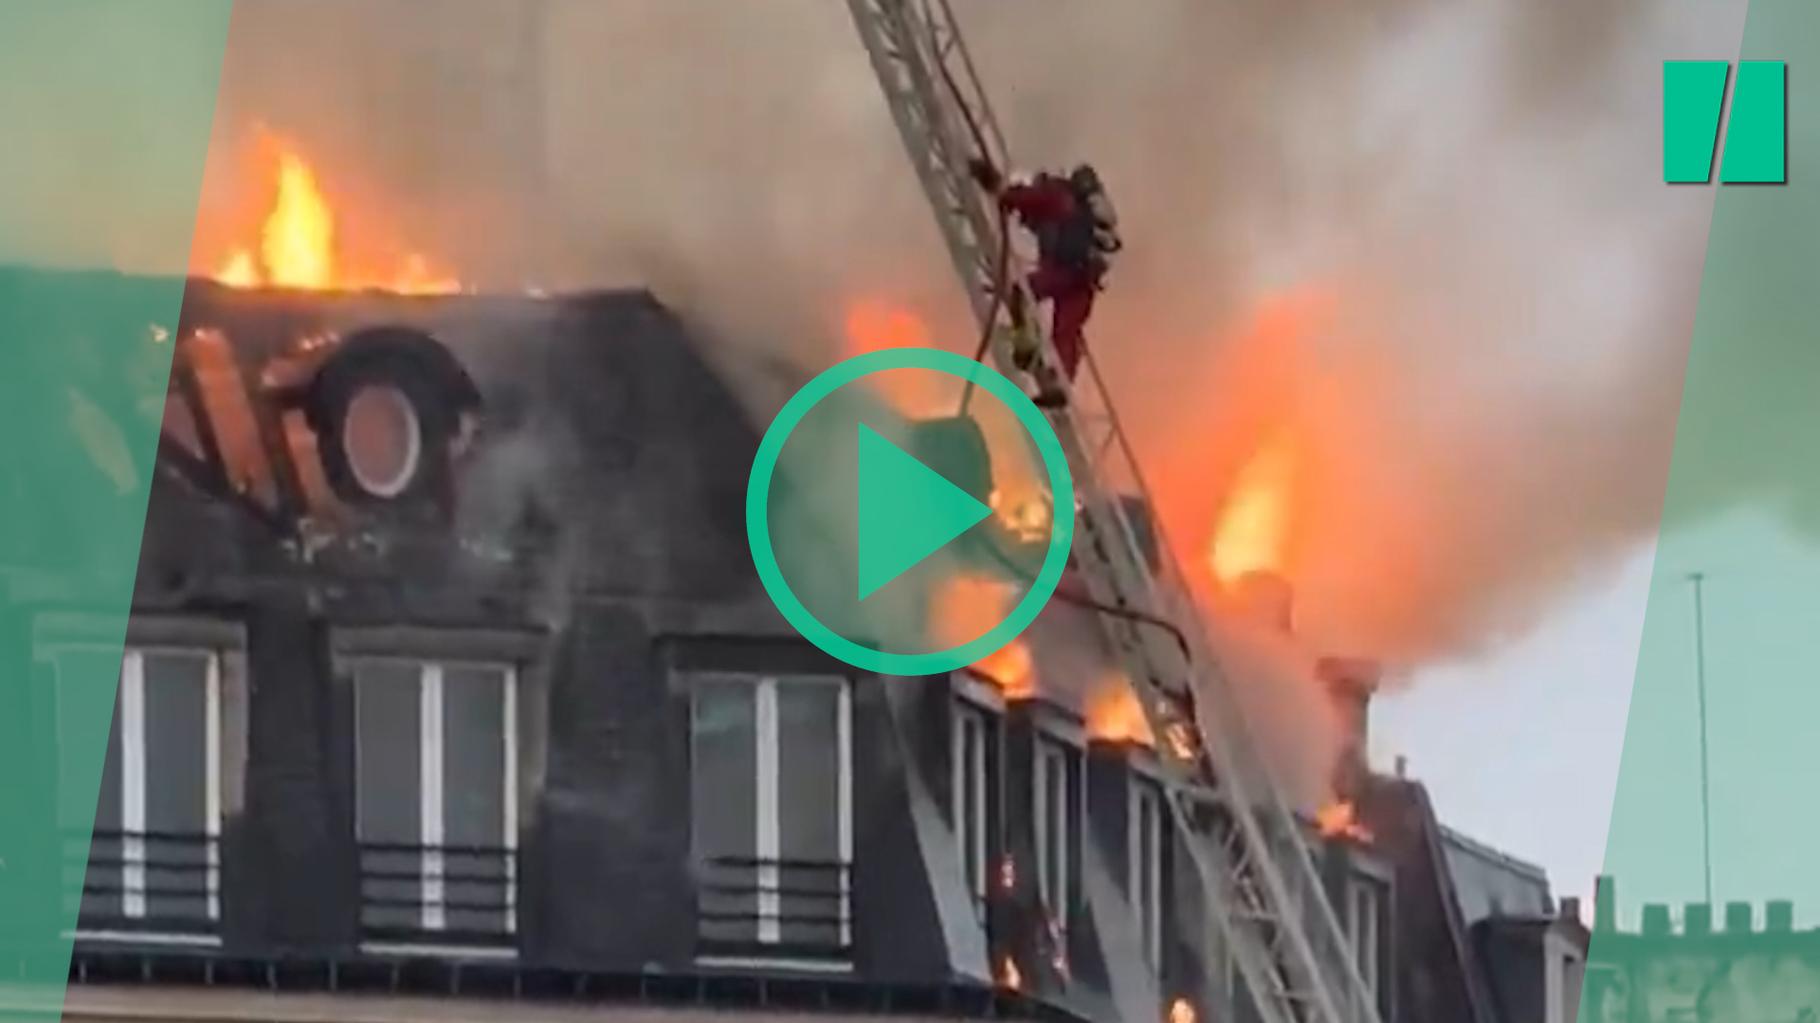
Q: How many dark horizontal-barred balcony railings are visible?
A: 3